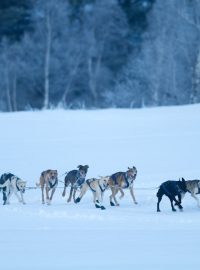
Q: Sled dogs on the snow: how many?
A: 7